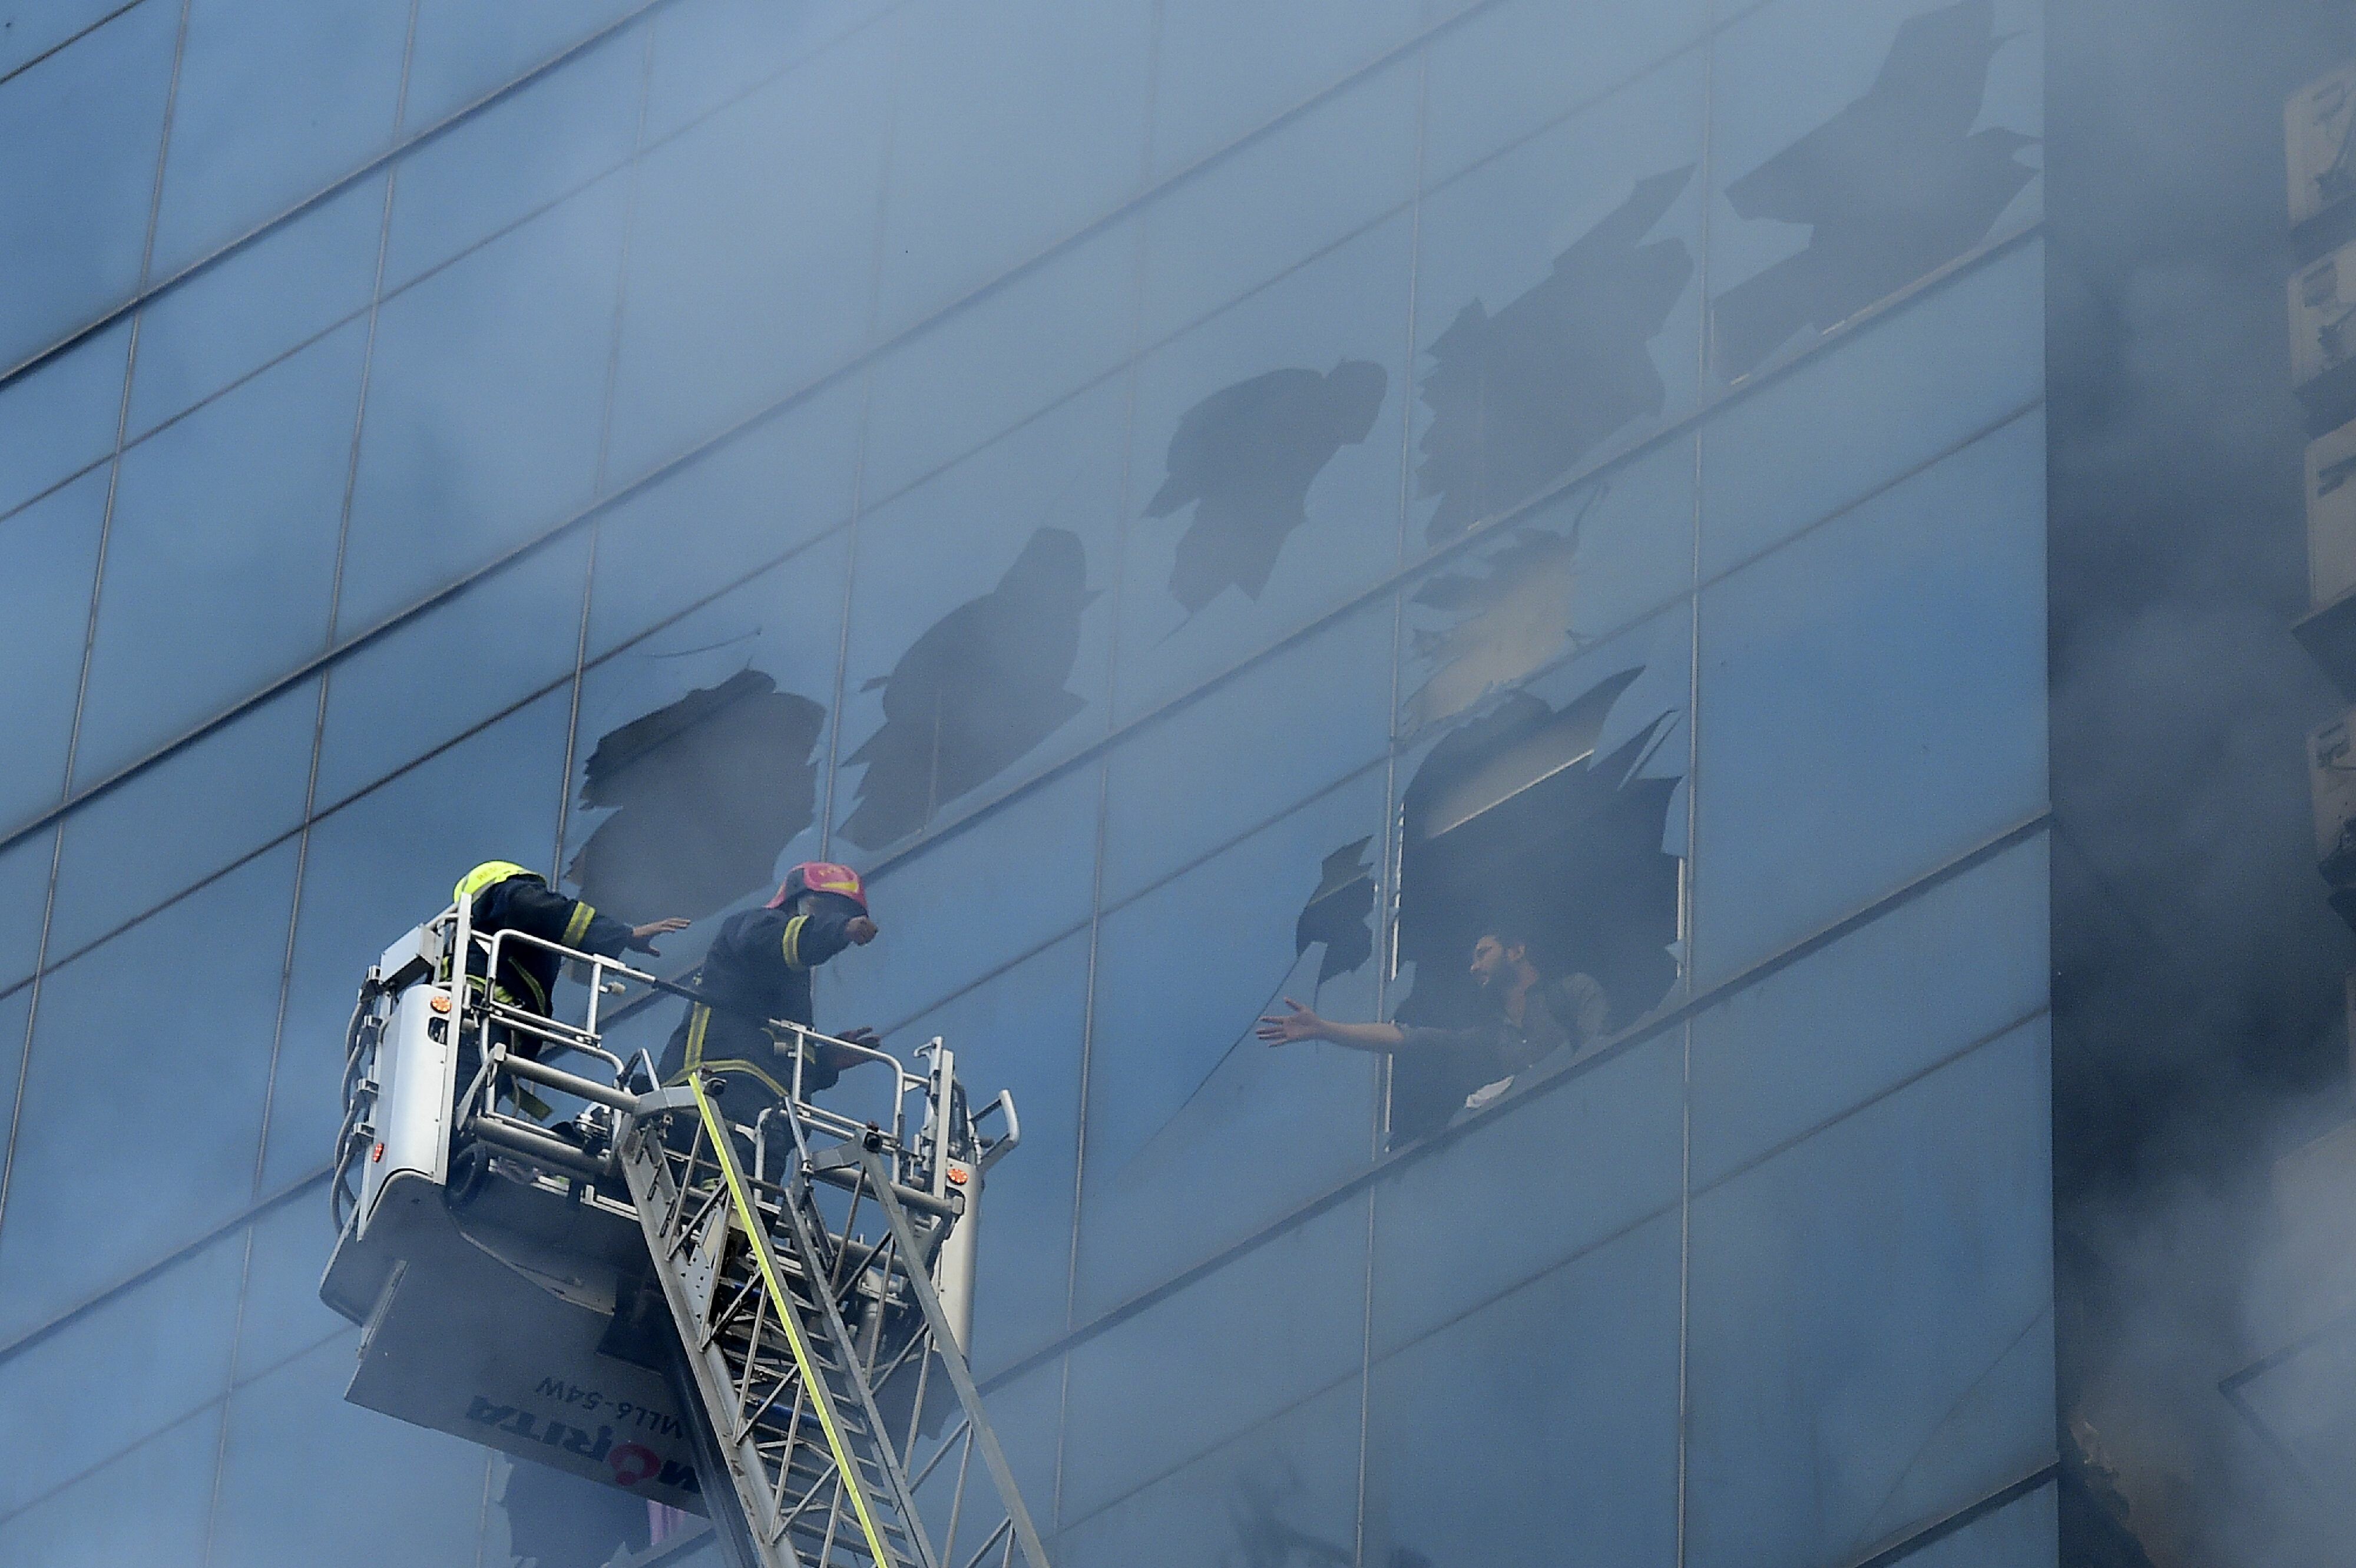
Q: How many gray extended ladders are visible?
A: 1